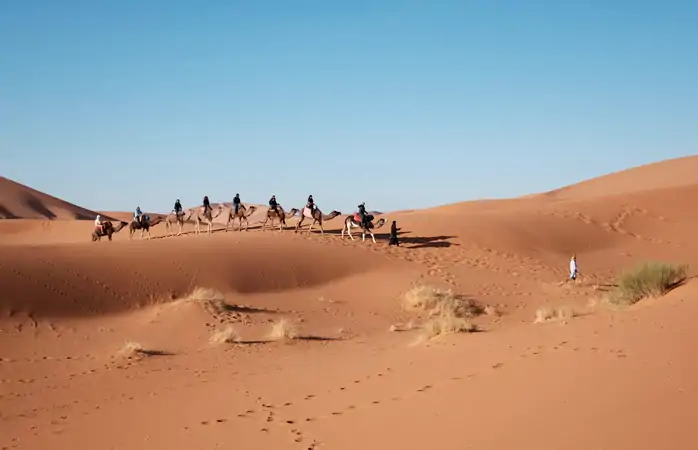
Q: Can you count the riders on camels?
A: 8